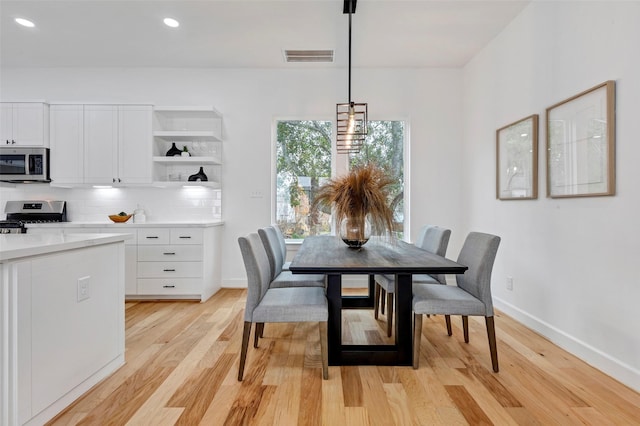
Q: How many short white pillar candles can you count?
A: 0